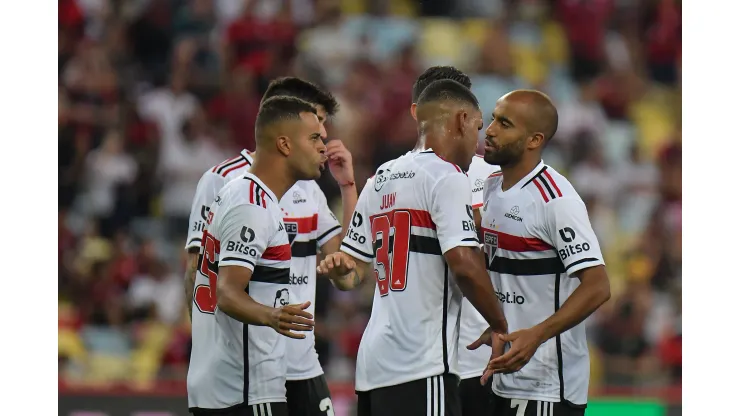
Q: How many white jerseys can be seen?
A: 5